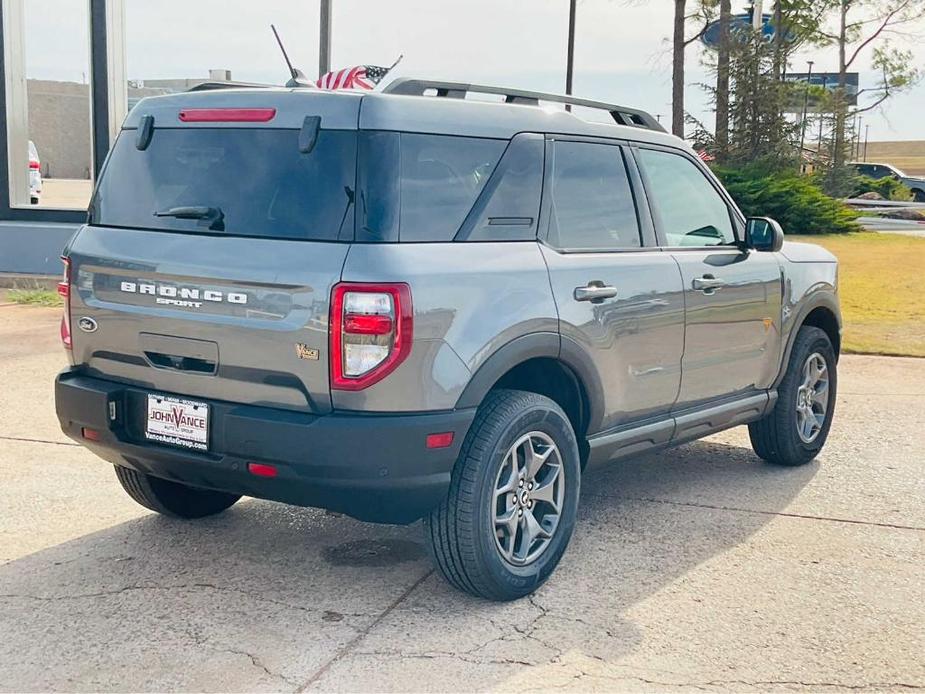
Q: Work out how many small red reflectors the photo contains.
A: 3